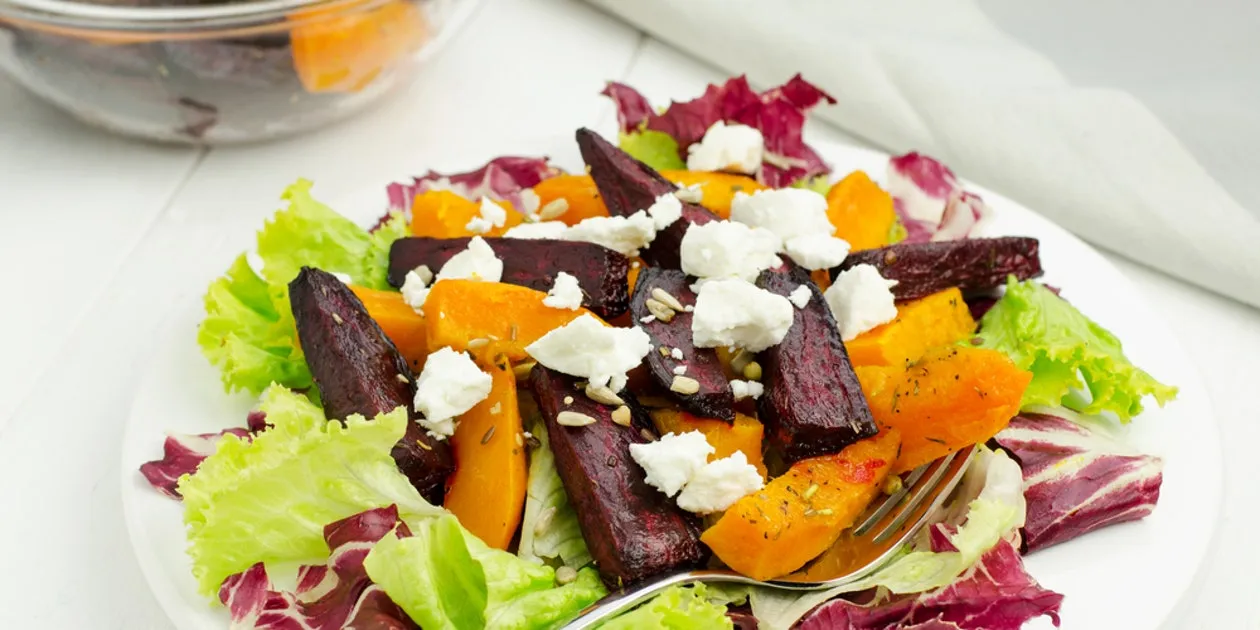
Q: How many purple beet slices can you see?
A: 7